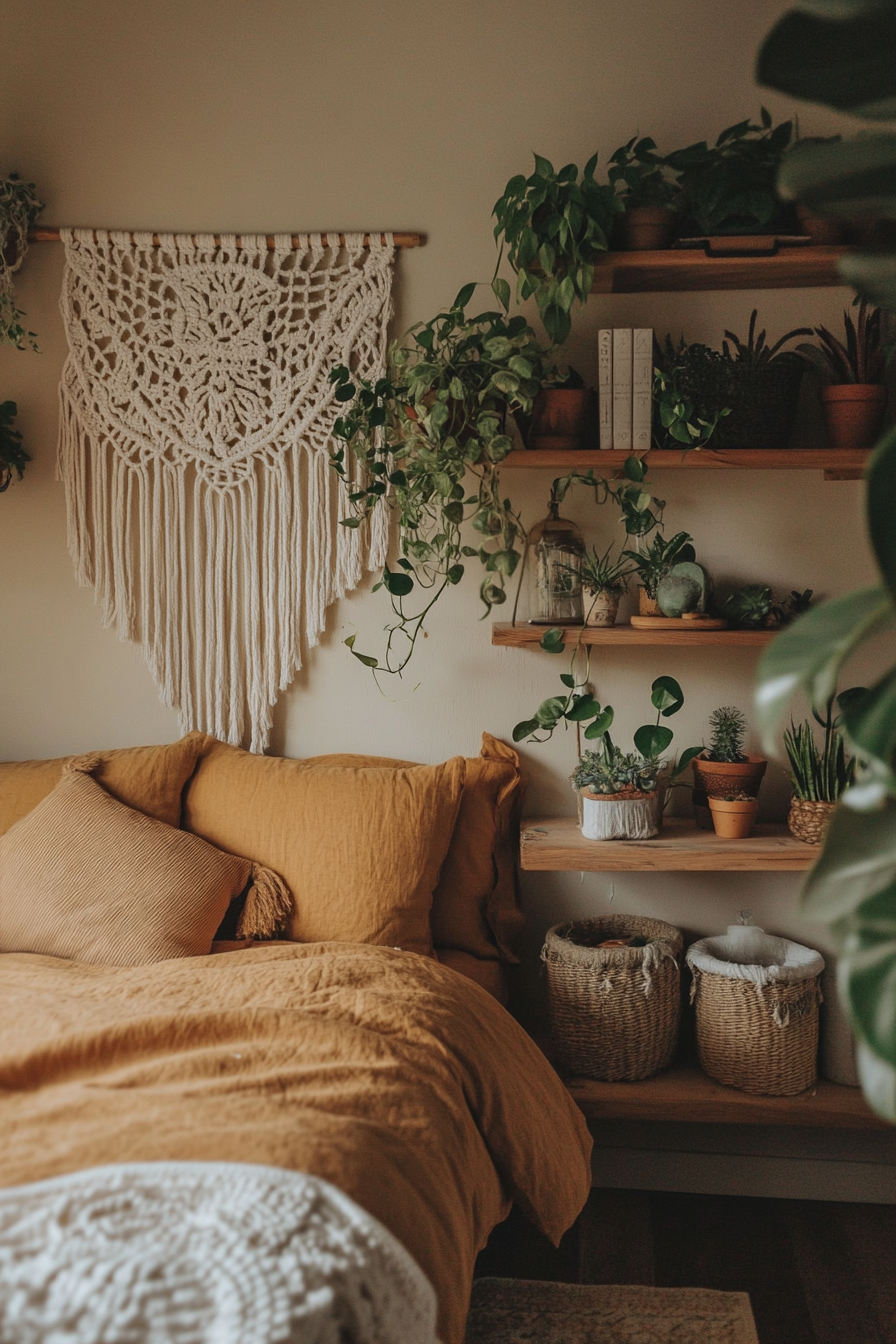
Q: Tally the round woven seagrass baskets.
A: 2